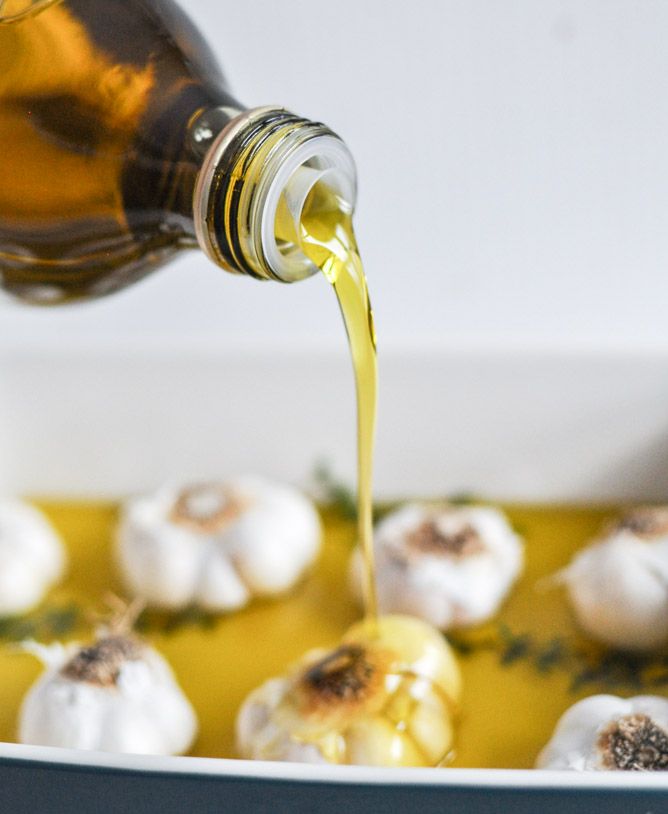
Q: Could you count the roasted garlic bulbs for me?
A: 7